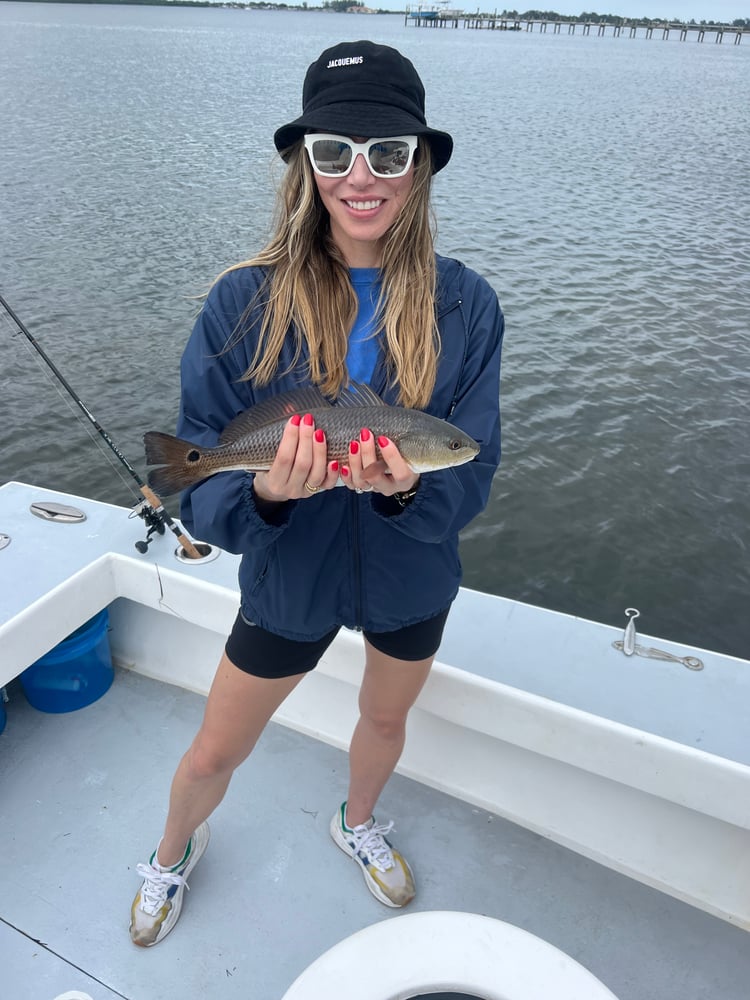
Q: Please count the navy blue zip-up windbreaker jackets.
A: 1